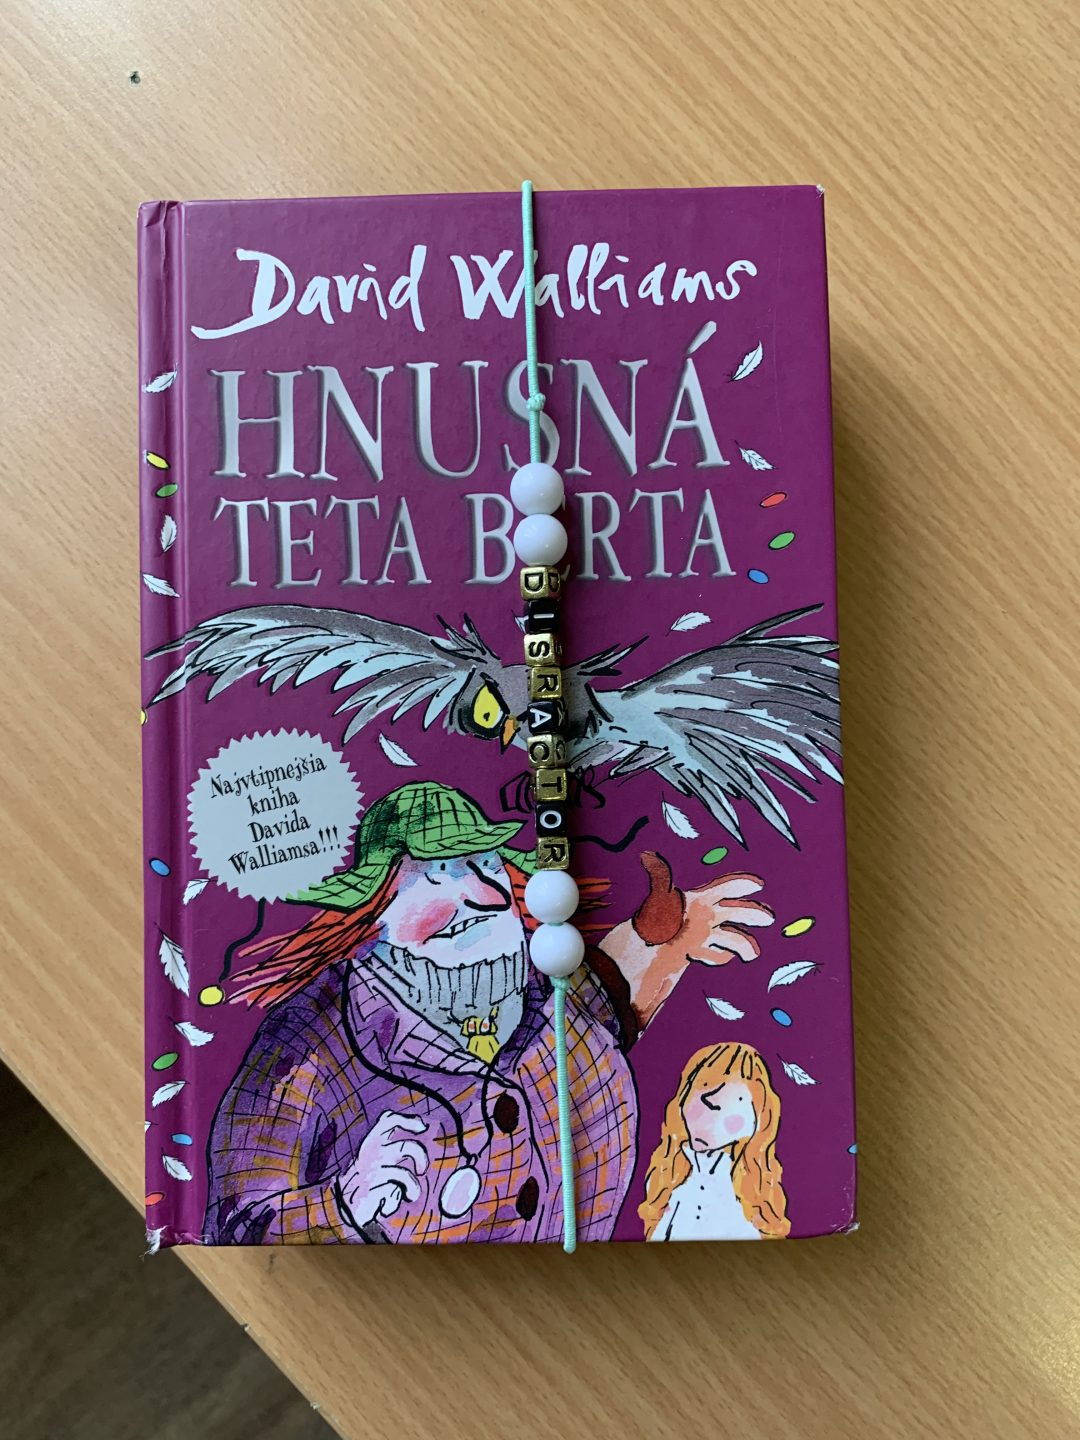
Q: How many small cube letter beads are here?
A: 9